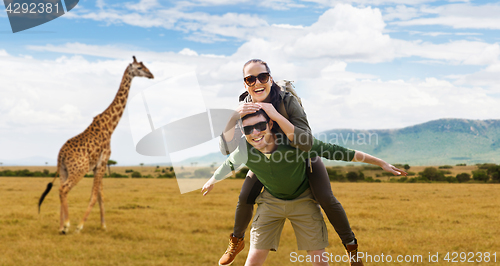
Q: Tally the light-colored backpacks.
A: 1